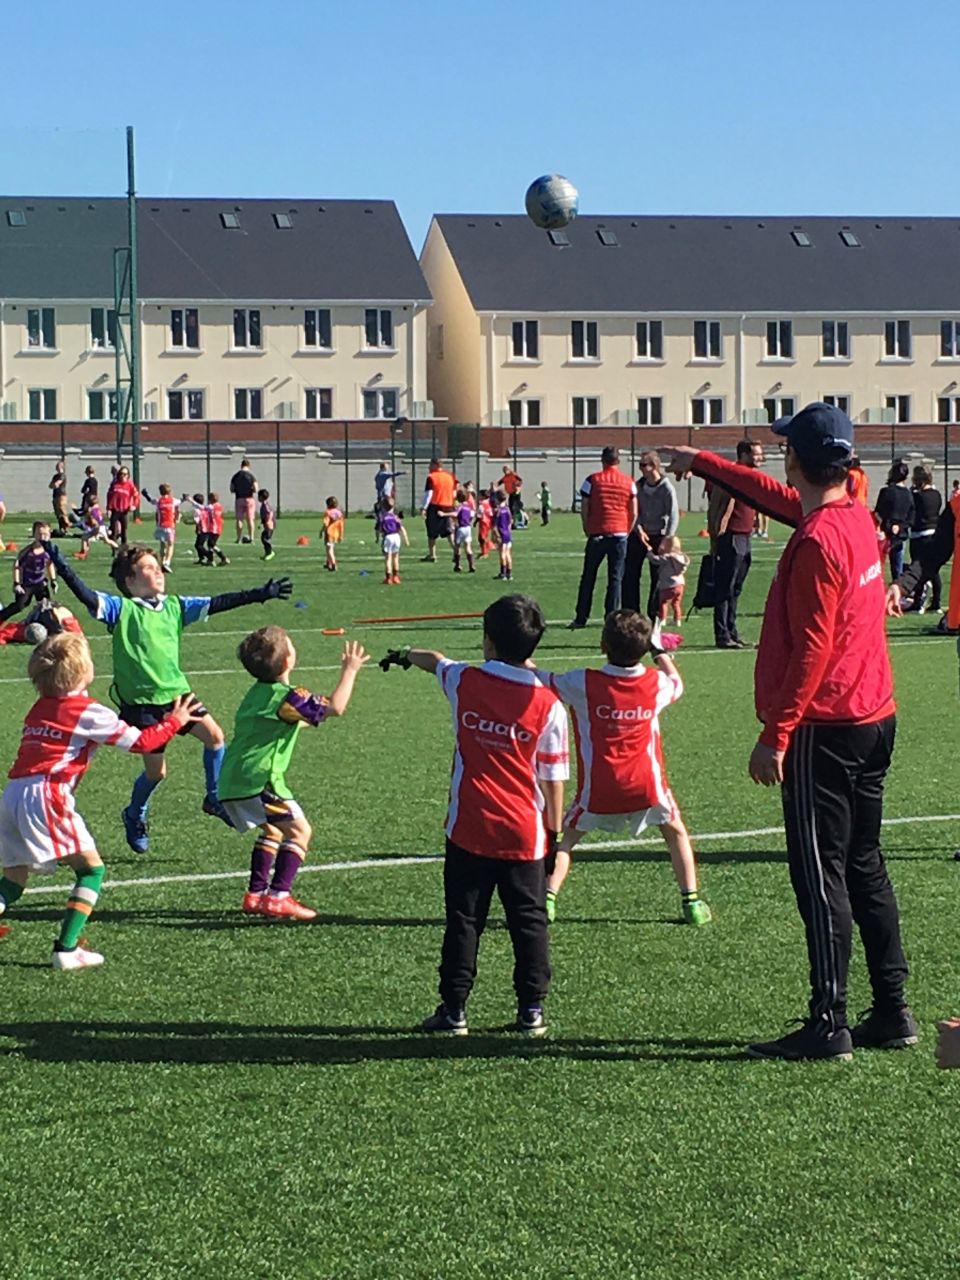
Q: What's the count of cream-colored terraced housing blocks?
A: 2